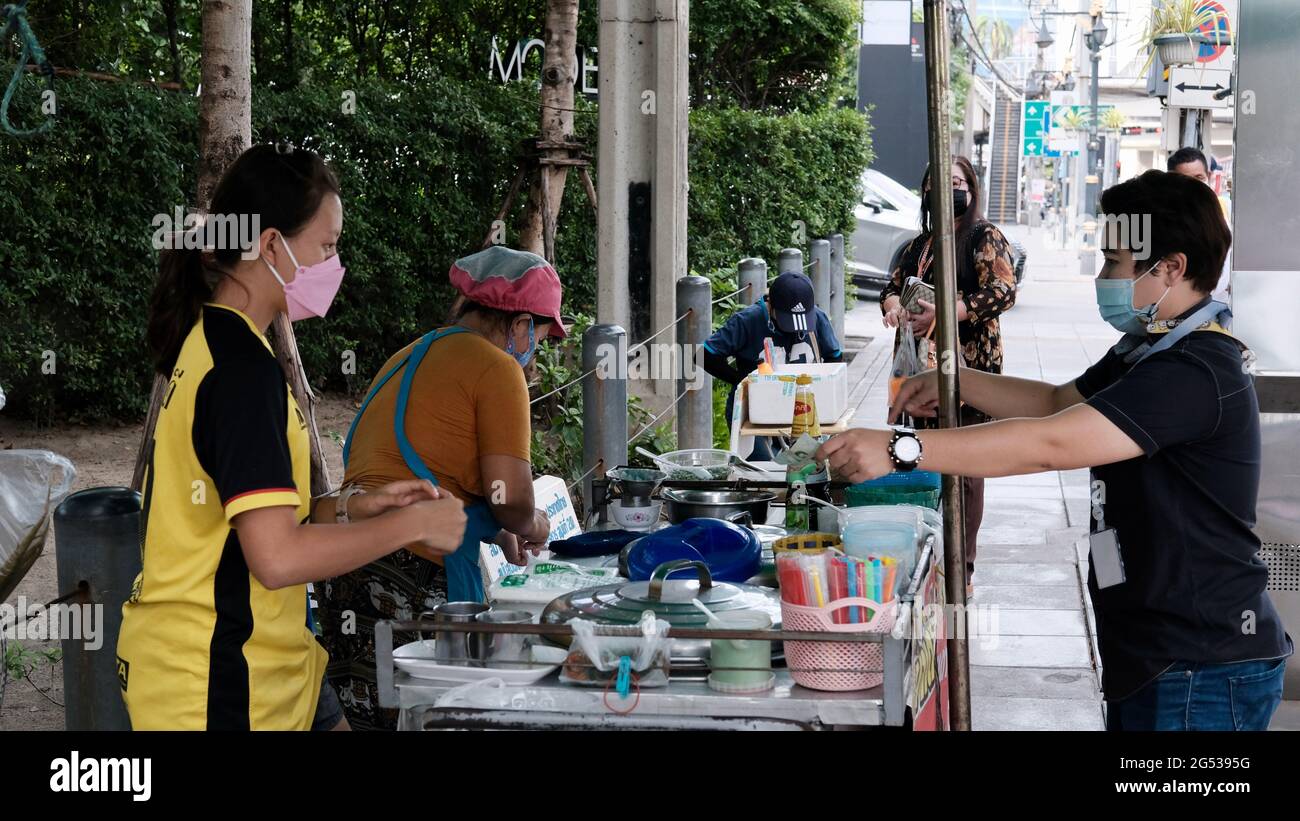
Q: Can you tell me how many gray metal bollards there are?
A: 7